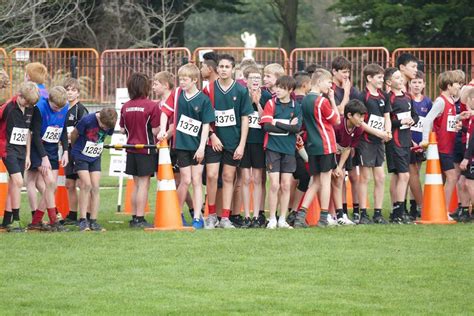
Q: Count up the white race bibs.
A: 12